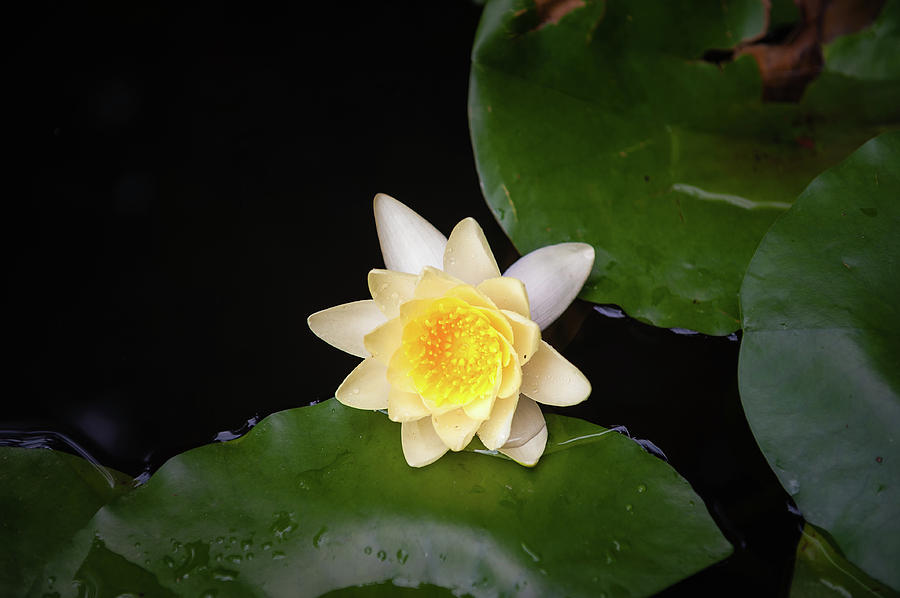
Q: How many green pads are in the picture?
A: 5